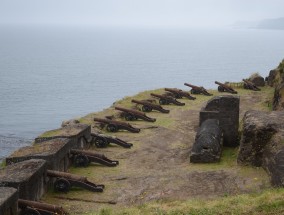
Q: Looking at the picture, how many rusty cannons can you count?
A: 12